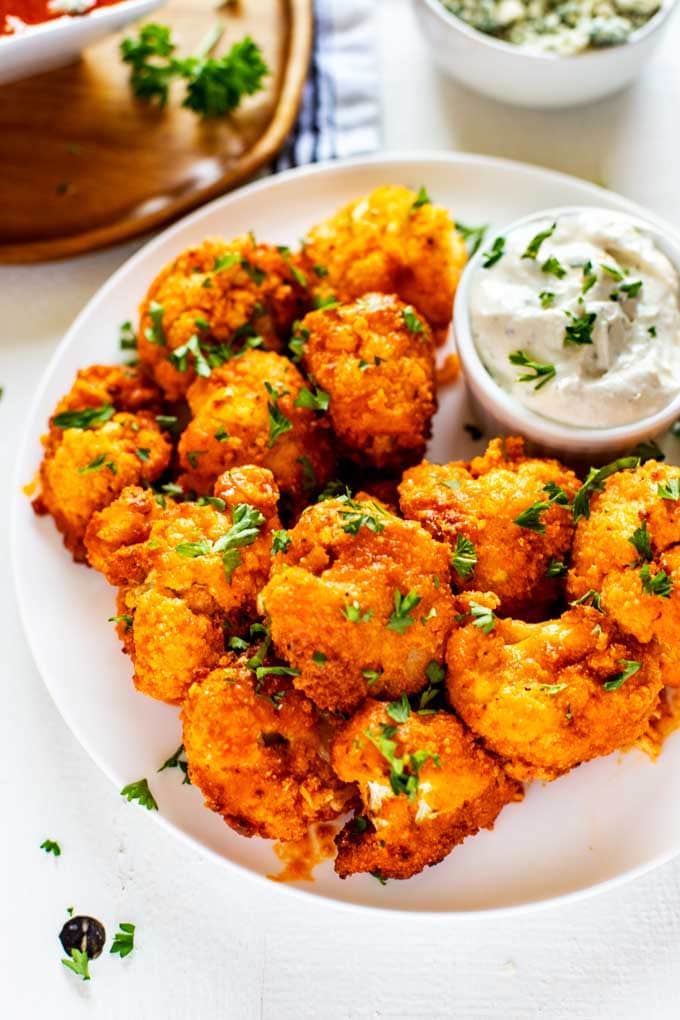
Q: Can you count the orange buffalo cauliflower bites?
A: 12